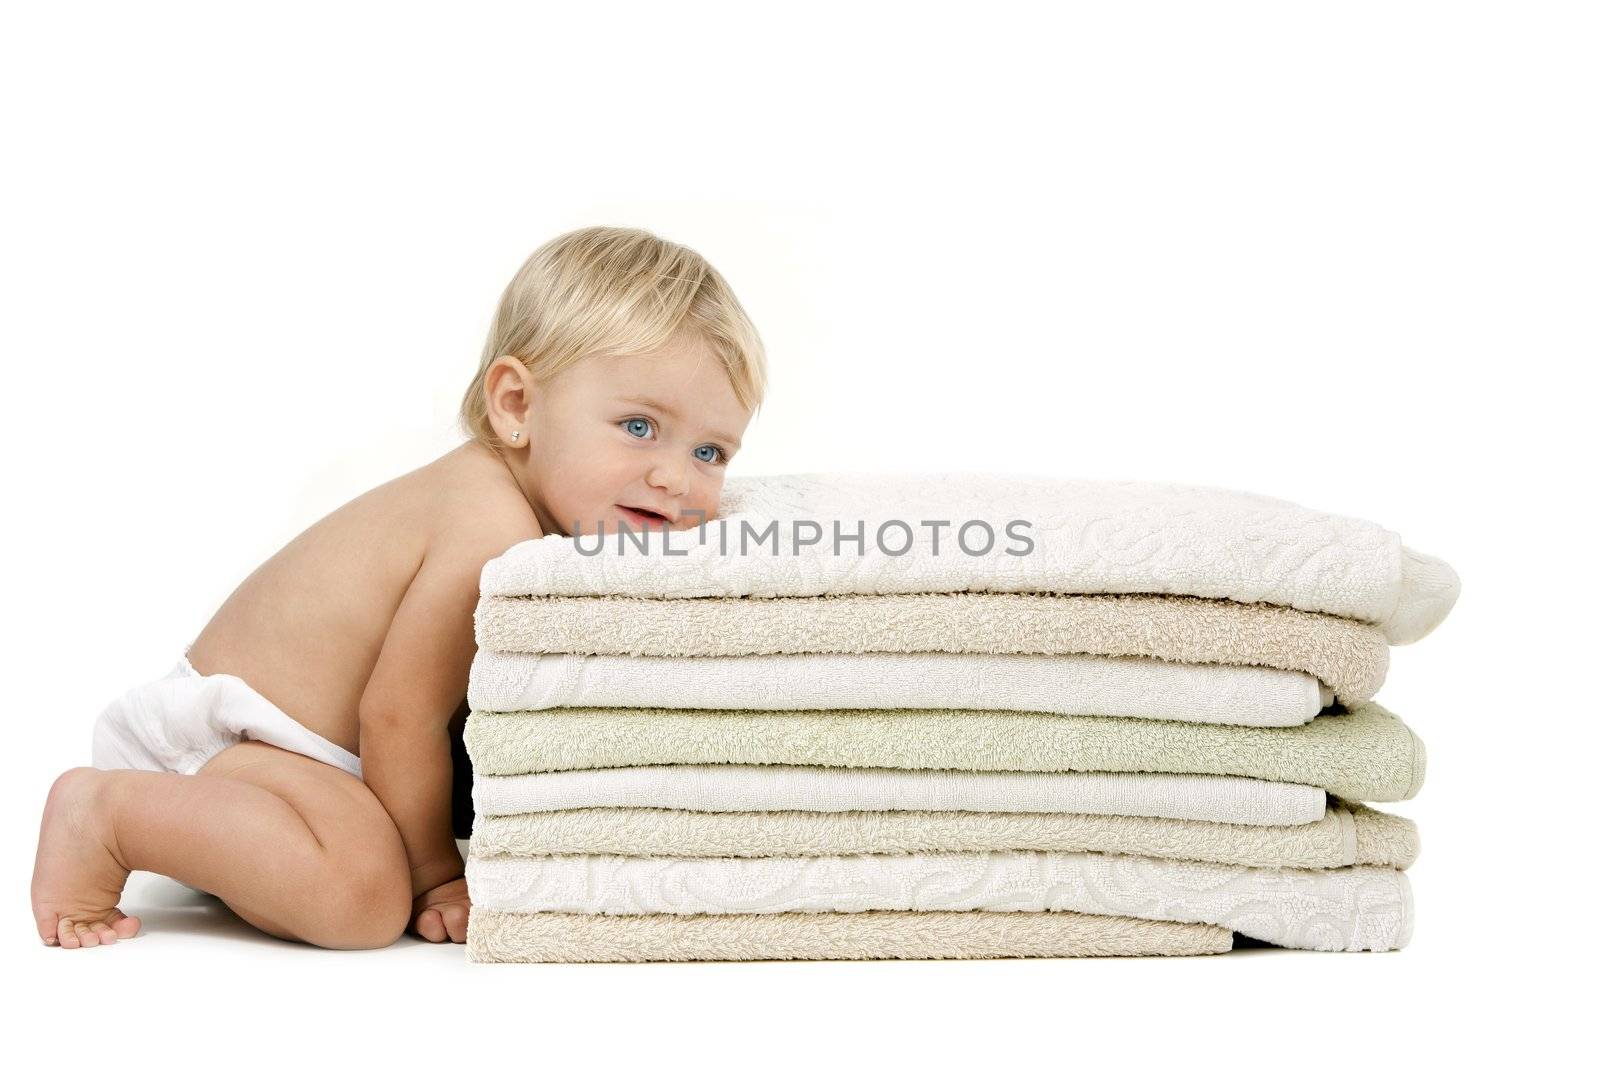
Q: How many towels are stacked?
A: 8